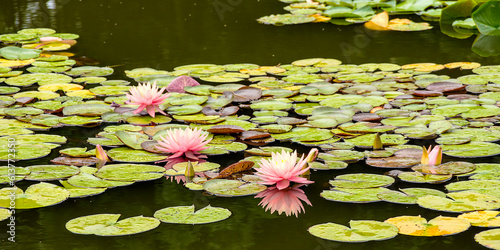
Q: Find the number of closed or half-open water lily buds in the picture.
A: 5